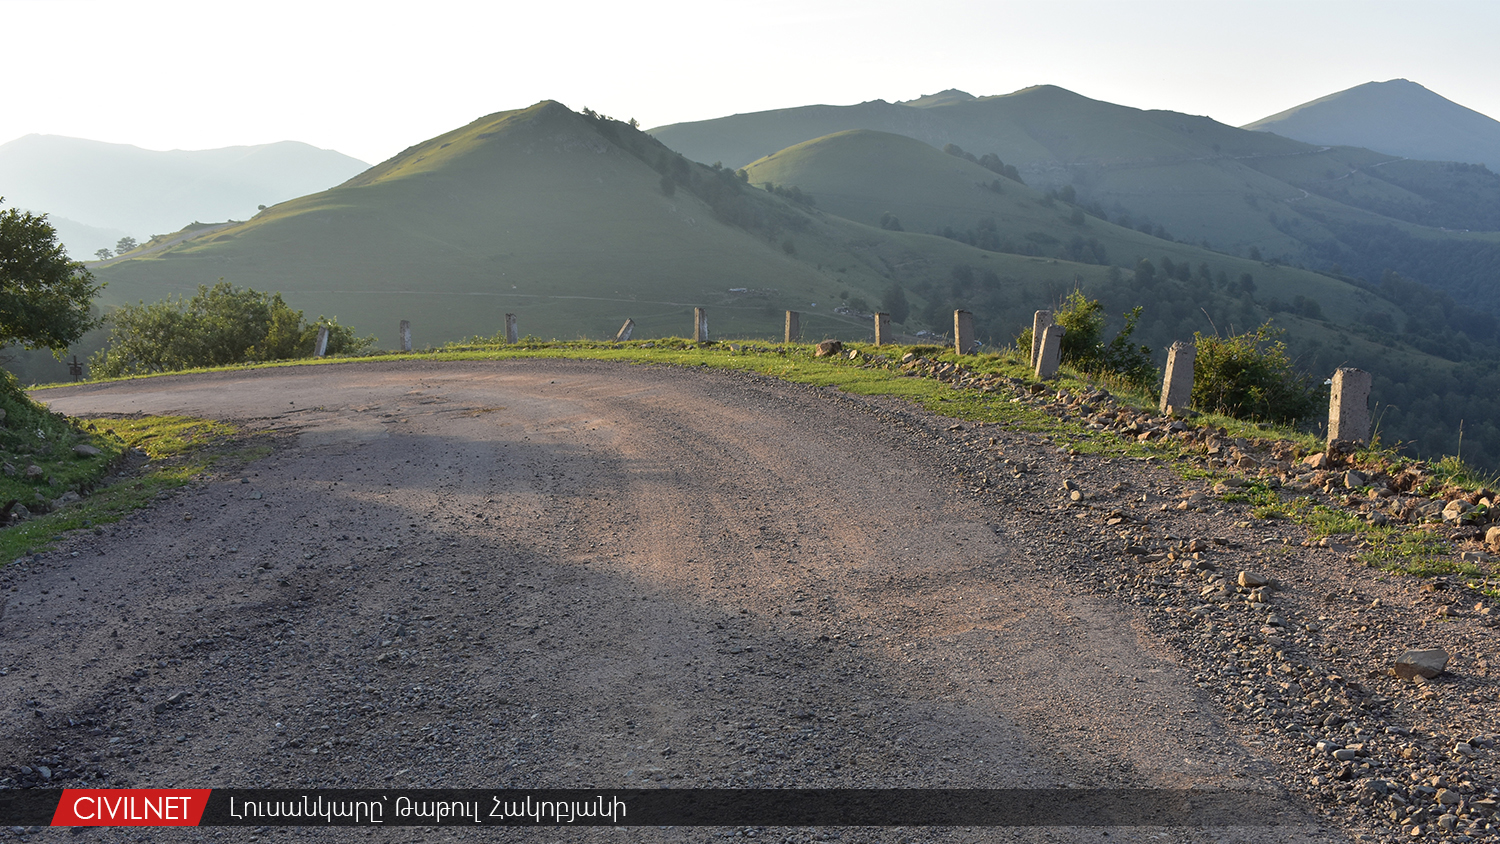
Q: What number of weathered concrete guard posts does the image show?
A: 12